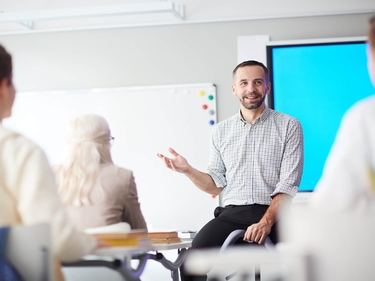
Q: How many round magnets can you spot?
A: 5